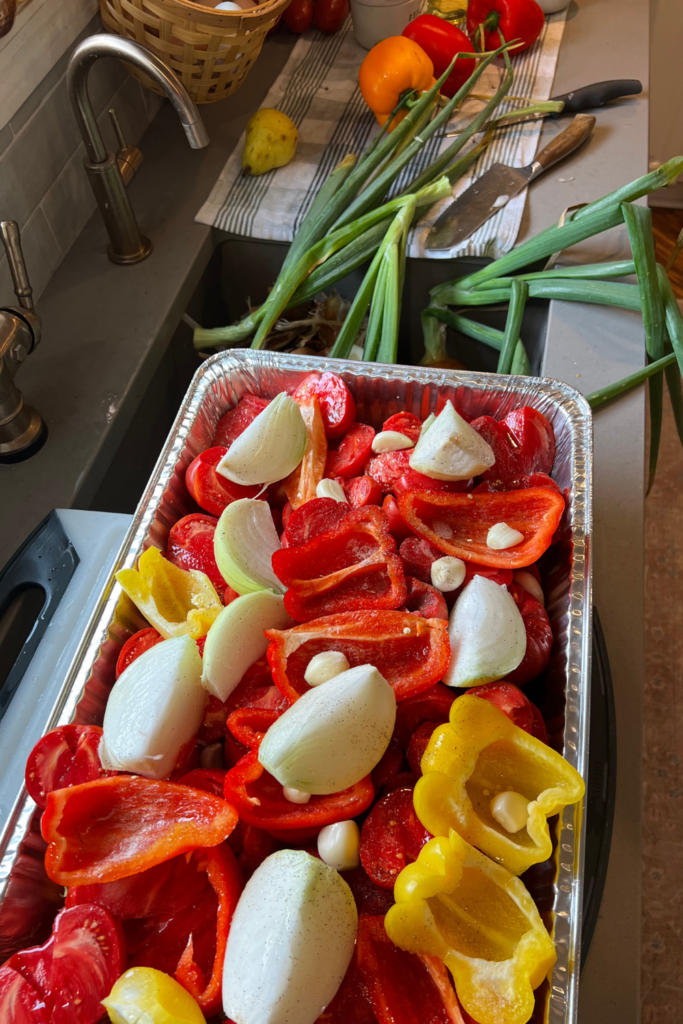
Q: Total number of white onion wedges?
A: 8